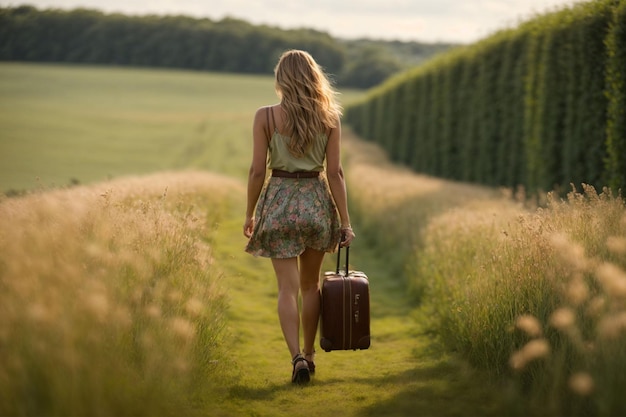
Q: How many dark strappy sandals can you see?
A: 2